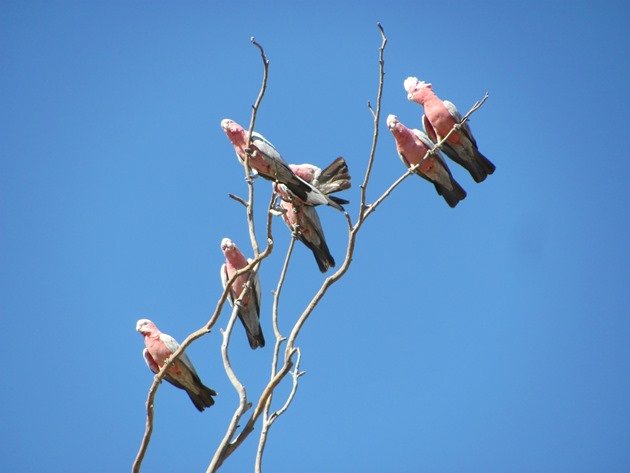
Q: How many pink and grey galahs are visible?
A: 7